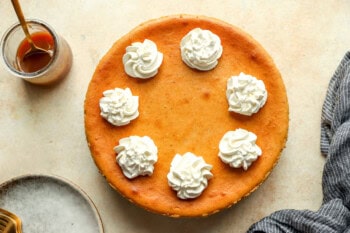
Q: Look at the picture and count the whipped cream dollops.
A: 7